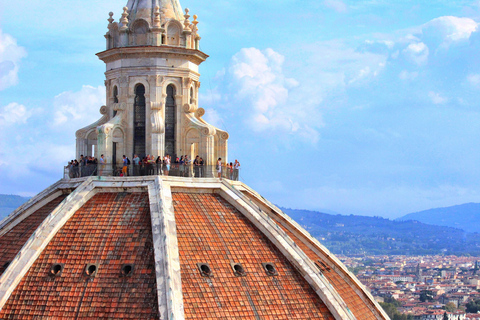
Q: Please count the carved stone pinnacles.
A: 5